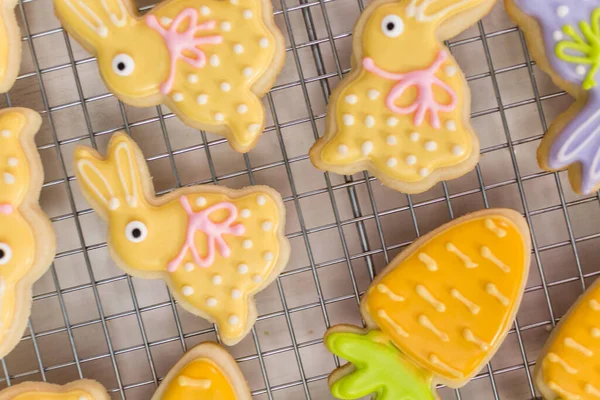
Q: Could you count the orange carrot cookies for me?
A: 3